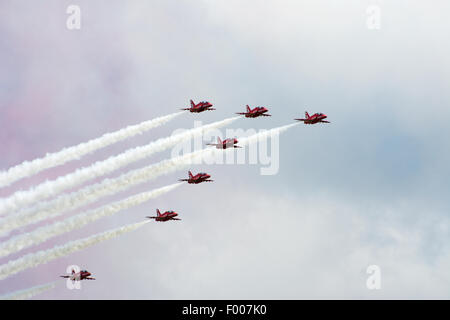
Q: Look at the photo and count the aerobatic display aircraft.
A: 7